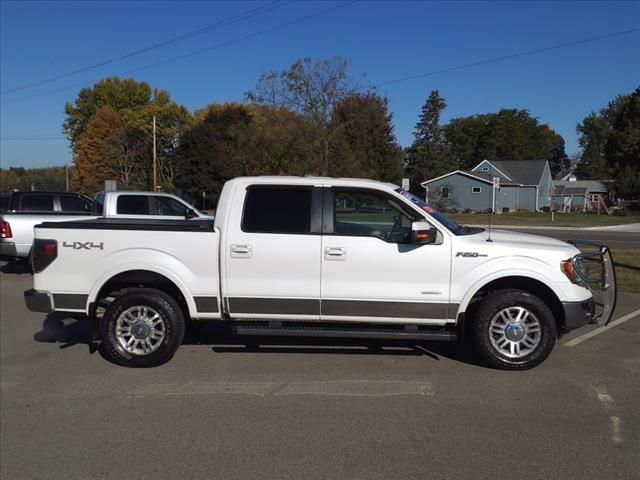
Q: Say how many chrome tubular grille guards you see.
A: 1